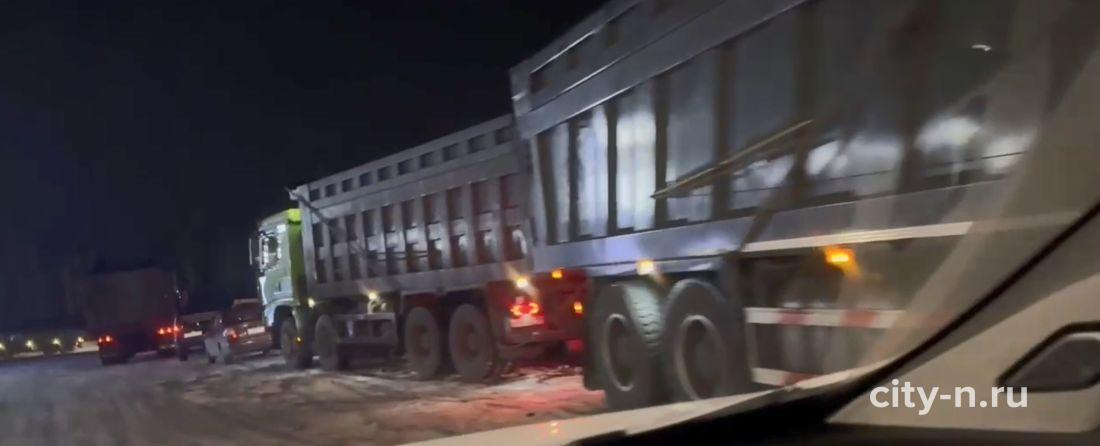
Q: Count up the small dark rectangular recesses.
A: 10